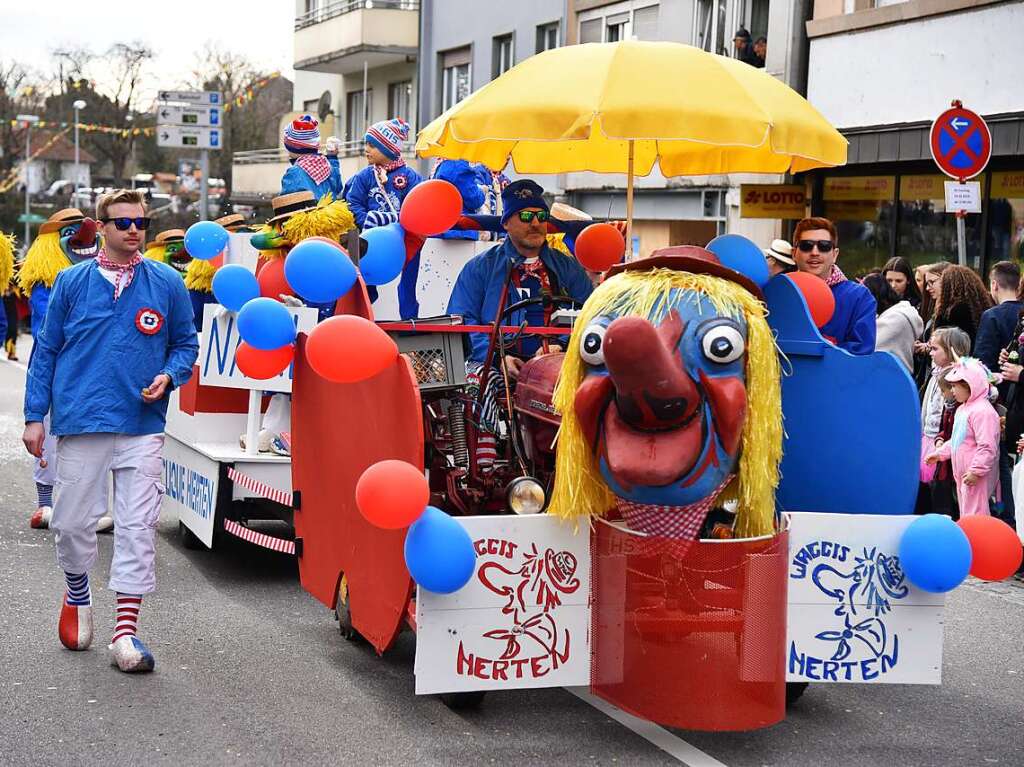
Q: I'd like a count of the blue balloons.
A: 8